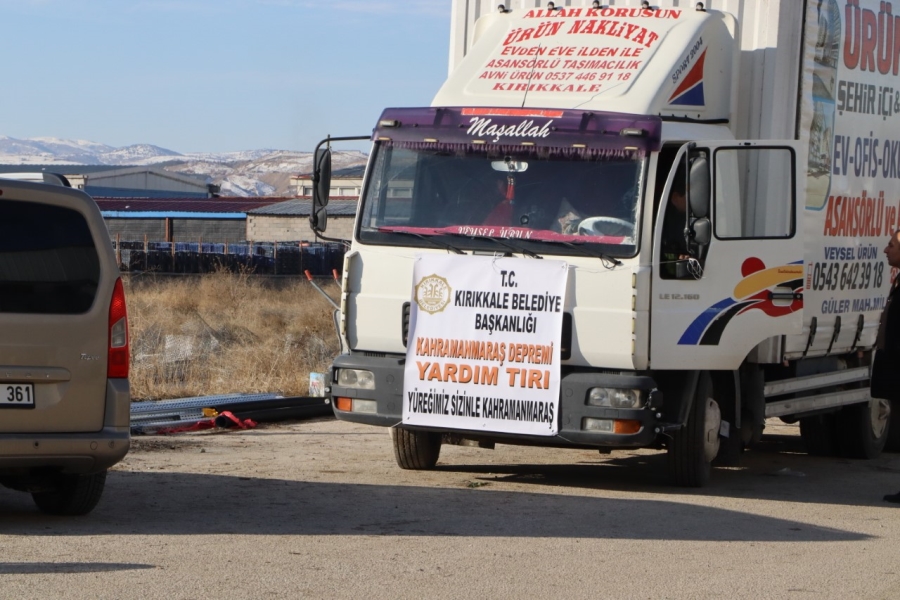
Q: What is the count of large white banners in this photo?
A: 1